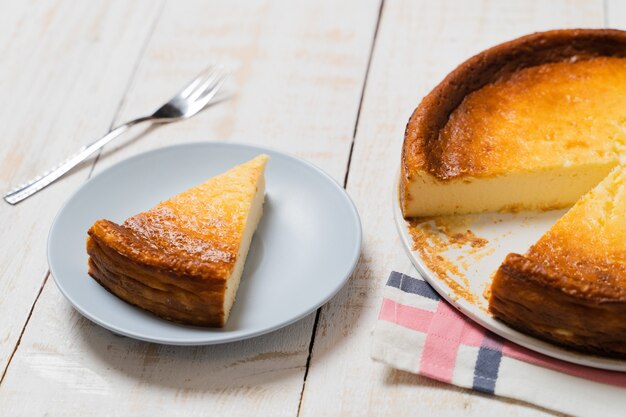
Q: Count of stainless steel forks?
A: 1